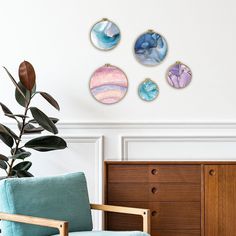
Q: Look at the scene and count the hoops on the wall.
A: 5